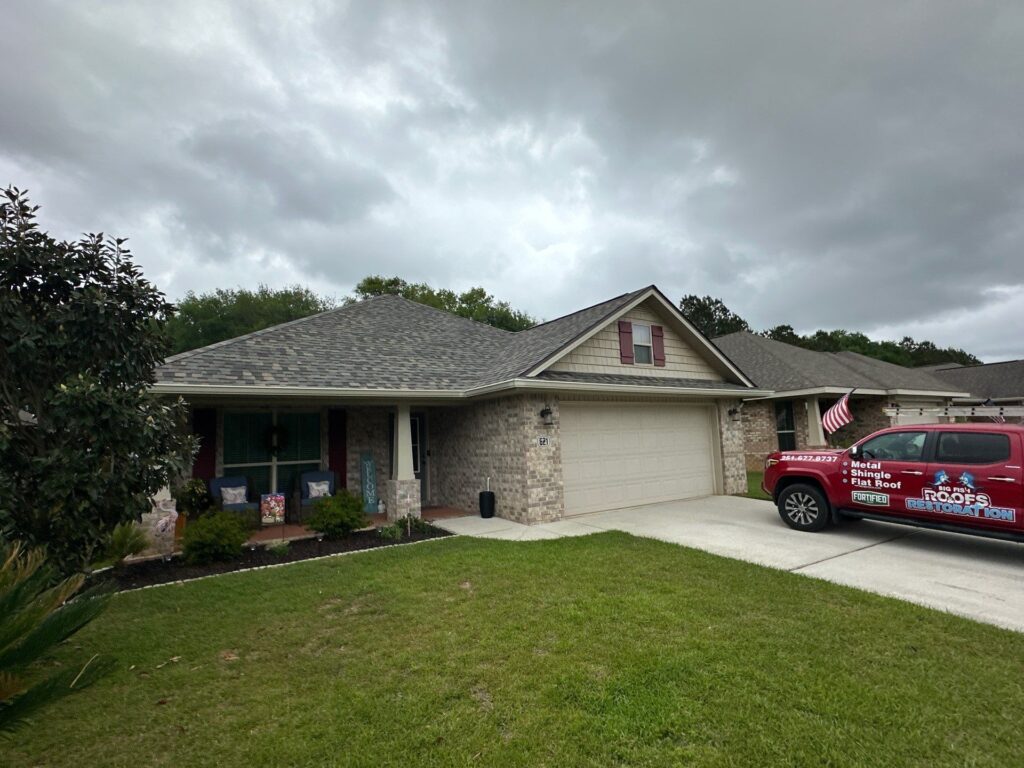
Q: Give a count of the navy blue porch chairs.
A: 2